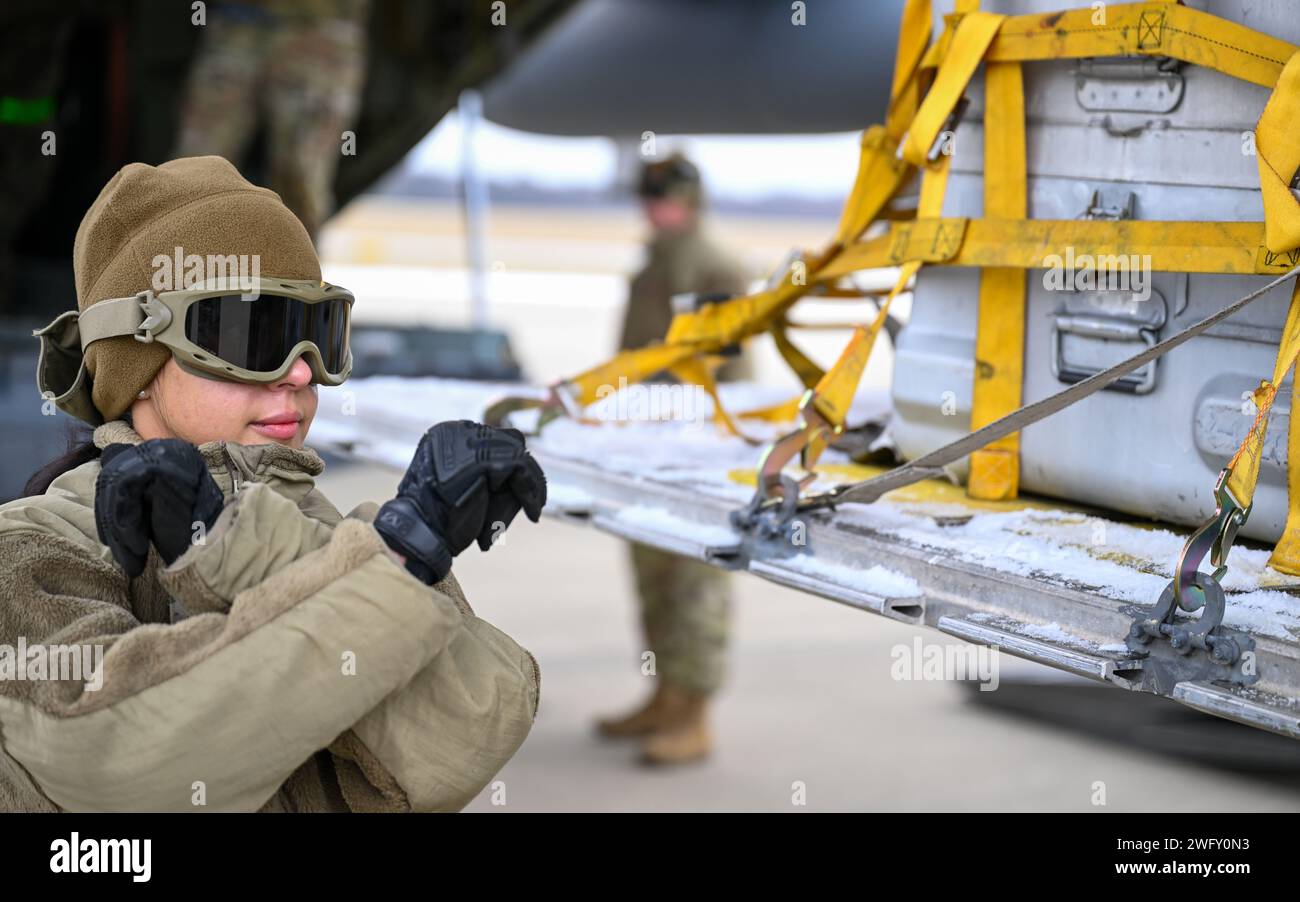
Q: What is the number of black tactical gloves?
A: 2